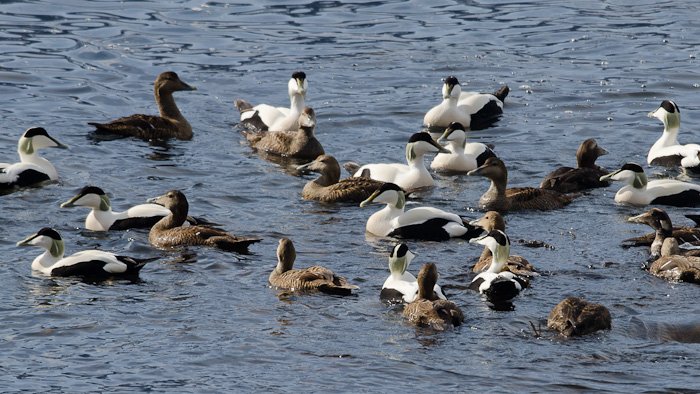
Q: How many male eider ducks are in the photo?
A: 12